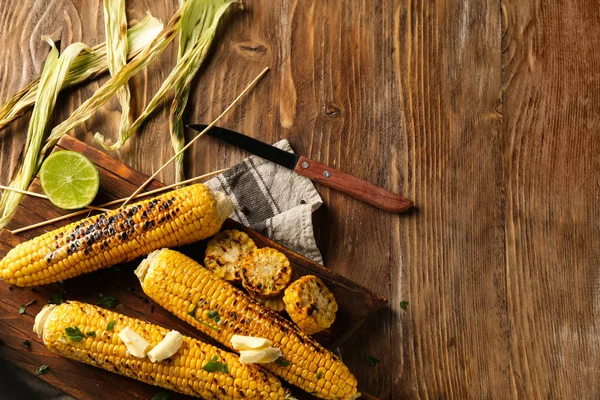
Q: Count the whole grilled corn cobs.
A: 3